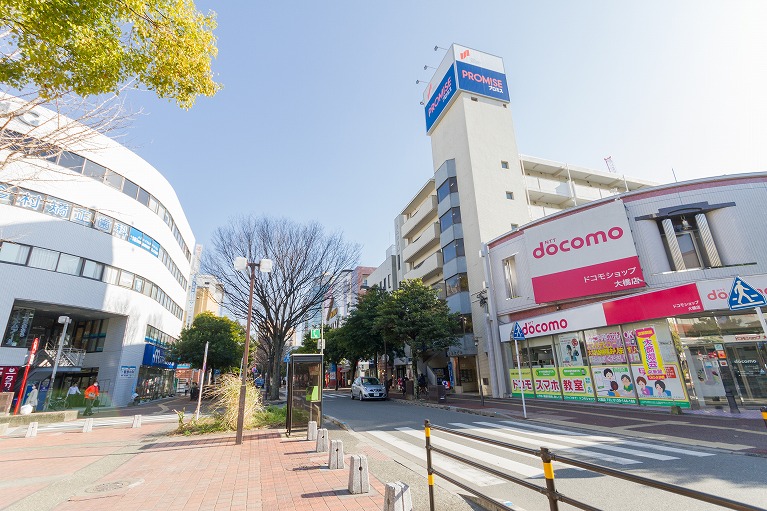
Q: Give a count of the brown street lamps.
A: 1